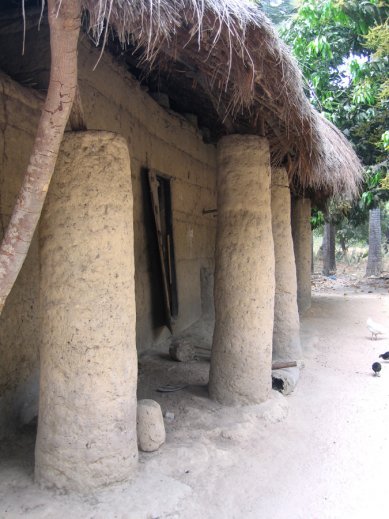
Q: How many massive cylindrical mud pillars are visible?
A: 4